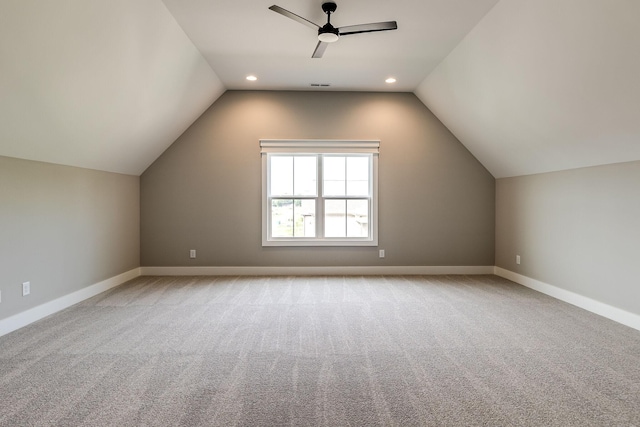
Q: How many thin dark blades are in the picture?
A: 3